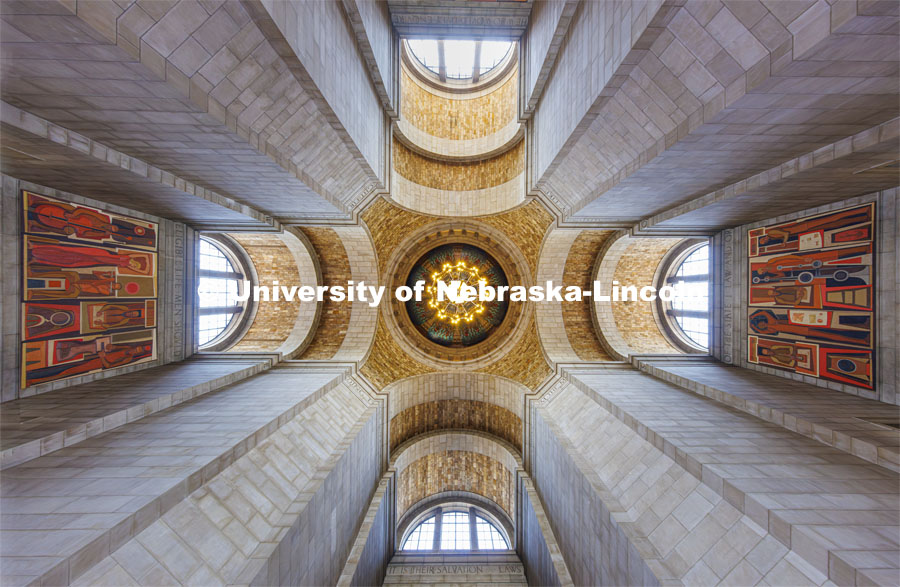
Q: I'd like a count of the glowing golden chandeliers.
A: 1